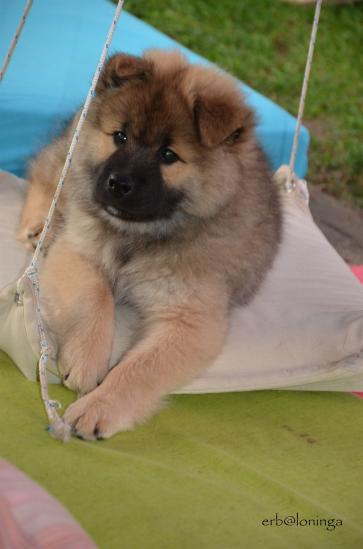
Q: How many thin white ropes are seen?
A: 3